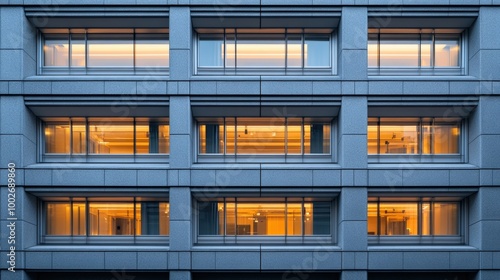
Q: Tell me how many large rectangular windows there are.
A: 9